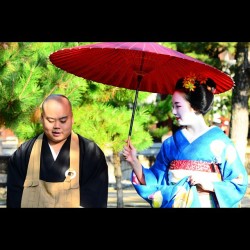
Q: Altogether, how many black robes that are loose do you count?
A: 1